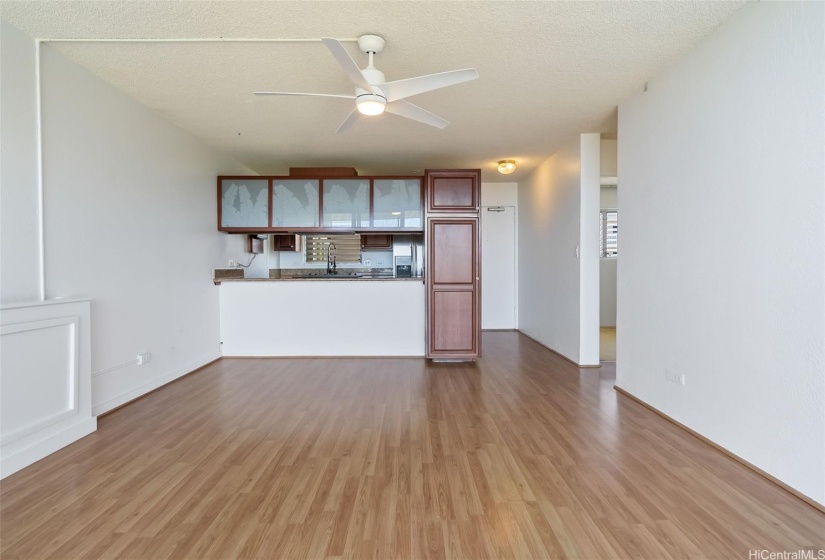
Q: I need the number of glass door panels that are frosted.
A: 4